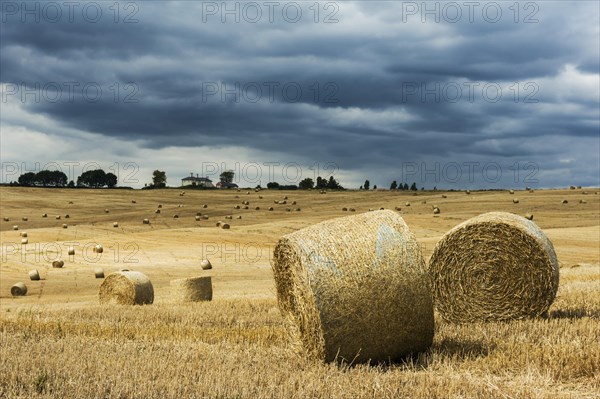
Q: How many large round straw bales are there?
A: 2